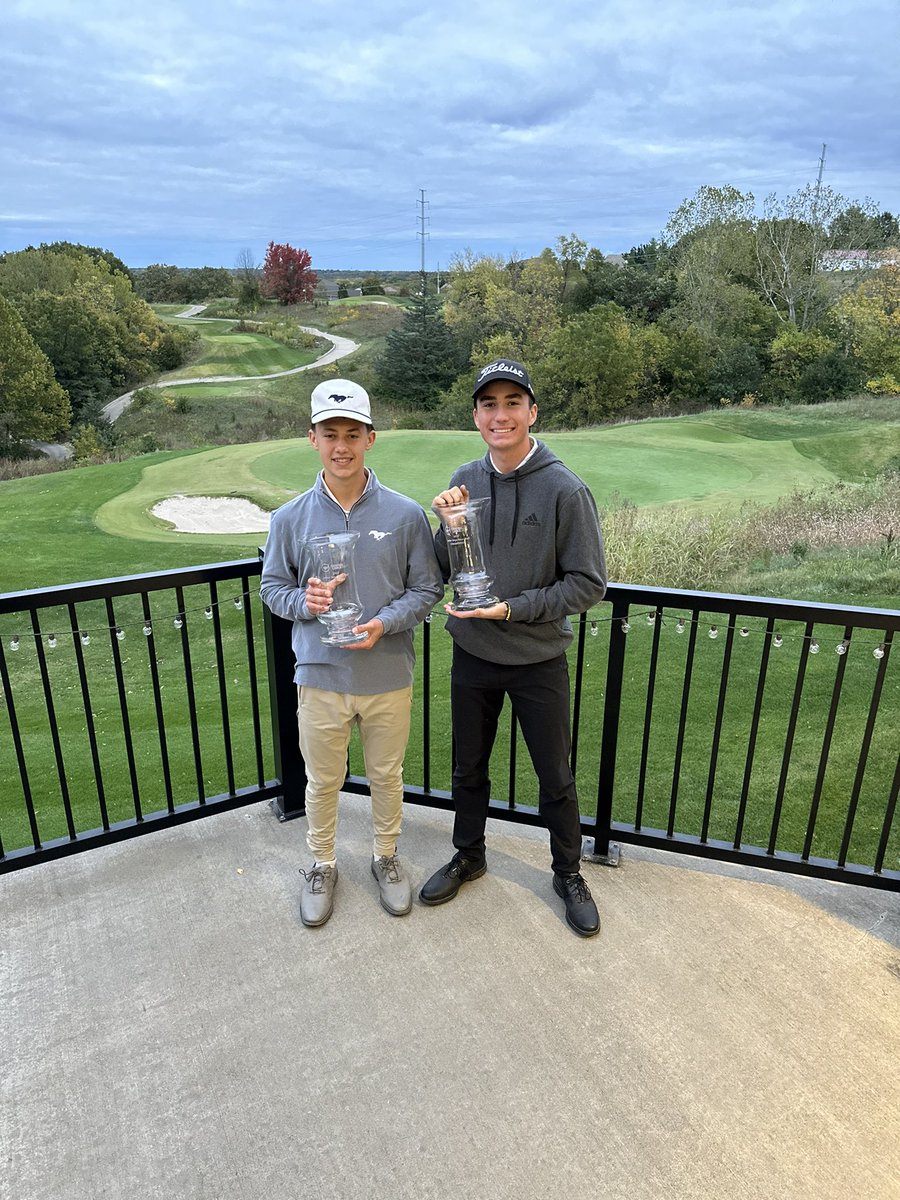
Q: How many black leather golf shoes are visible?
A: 2